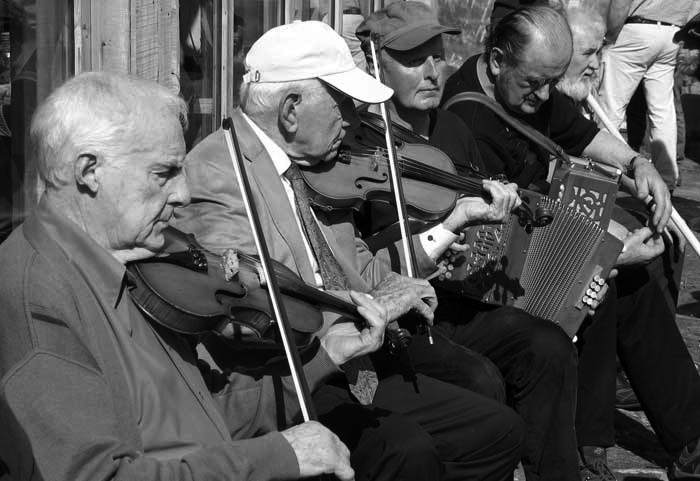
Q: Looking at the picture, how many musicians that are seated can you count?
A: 5